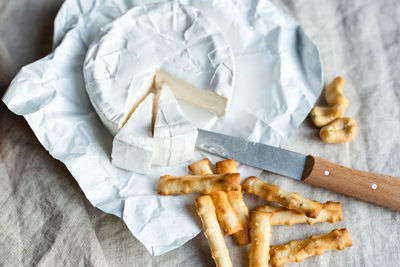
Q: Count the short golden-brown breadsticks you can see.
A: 8